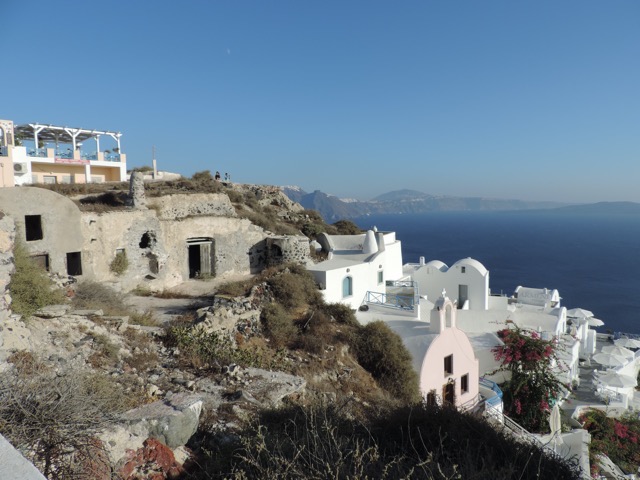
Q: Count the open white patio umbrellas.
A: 6